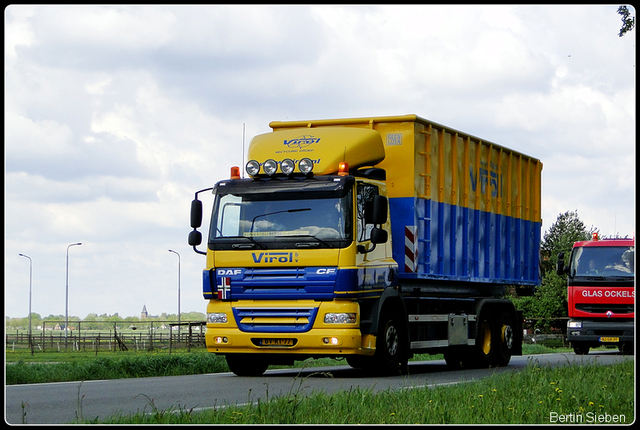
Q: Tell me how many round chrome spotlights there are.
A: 4